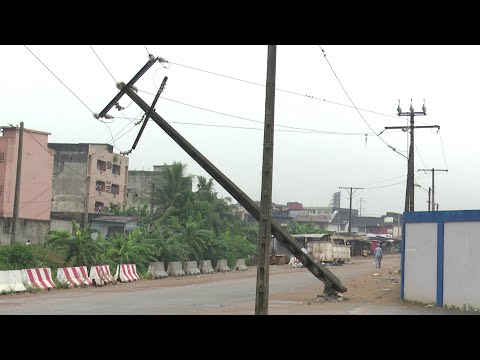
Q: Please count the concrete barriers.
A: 11